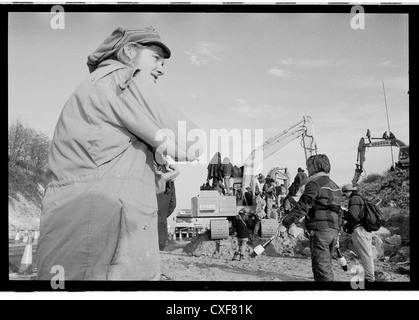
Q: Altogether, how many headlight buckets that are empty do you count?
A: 0